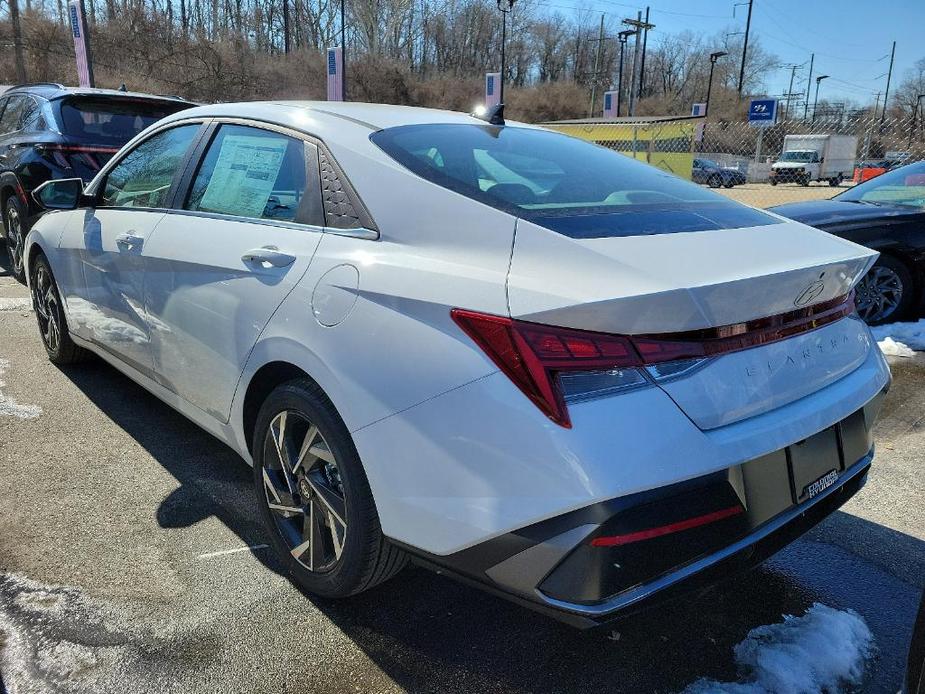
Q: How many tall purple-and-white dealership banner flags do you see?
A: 5